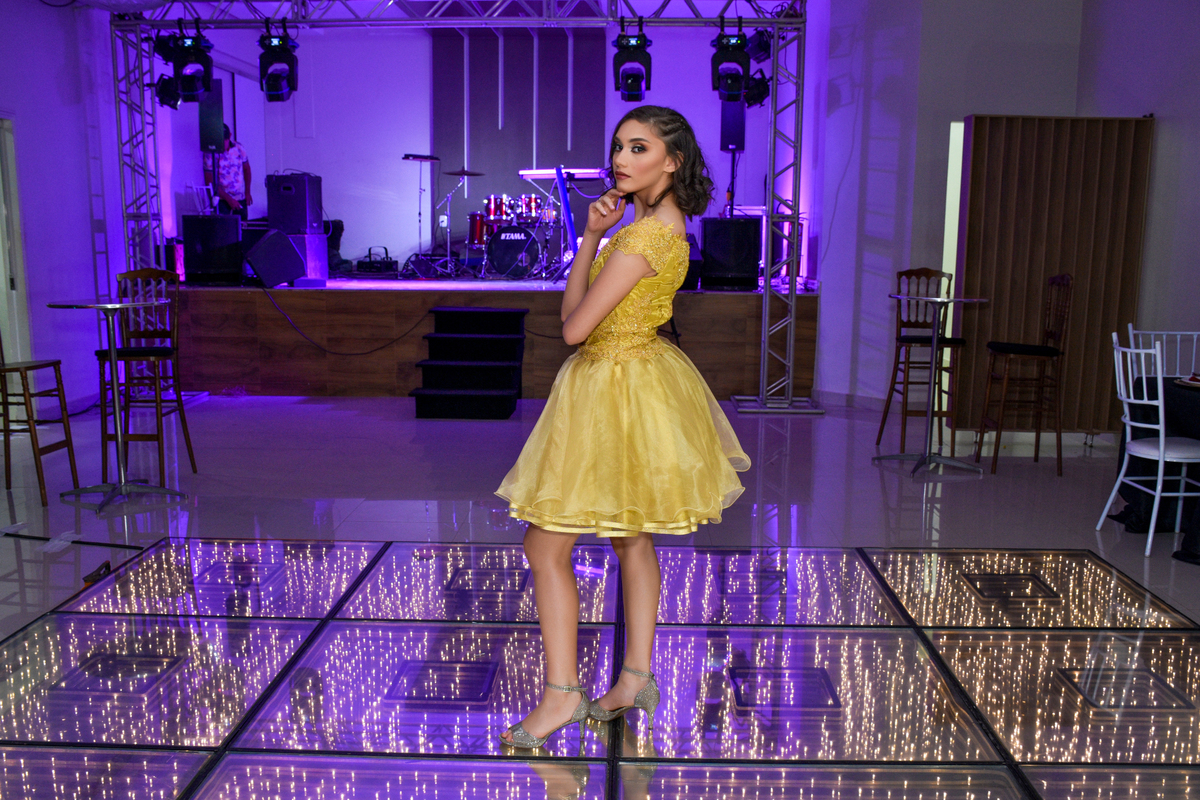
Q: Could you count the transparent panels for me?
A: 12